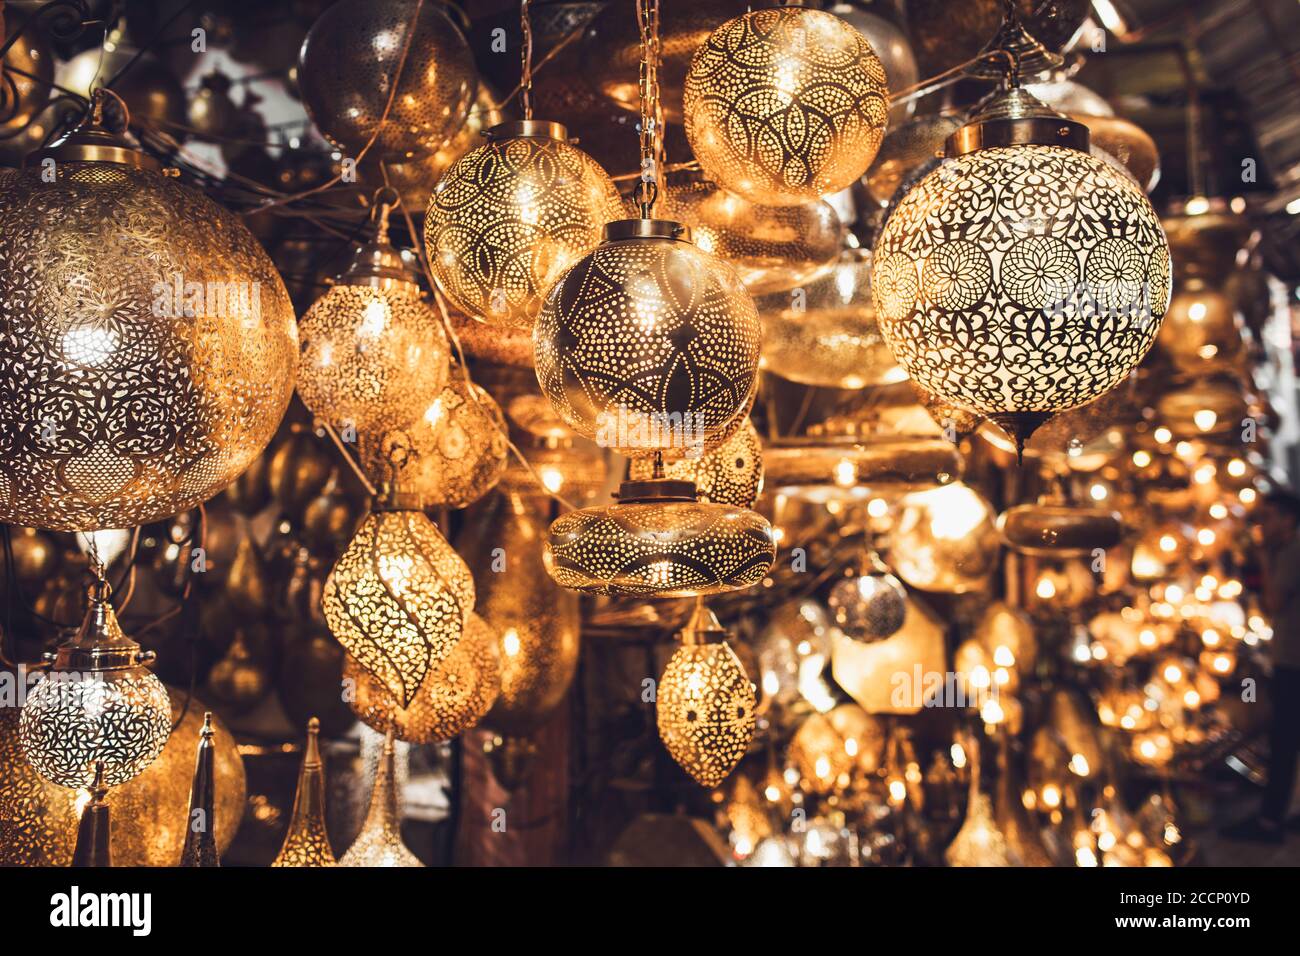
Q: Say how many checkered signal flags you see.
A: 0